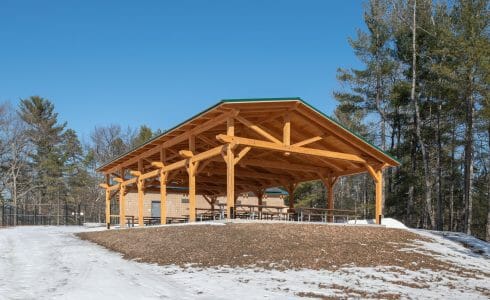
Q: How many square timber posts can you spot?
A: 11